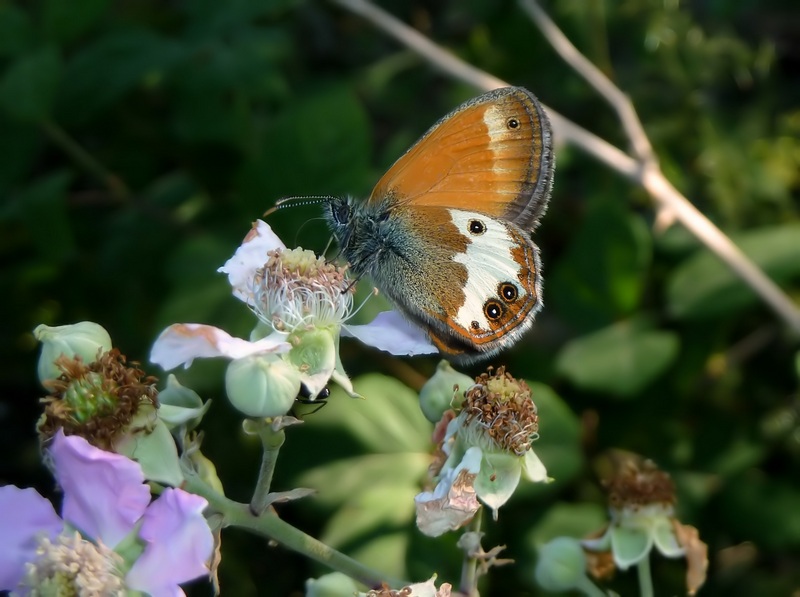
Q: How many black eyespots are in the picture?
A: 4